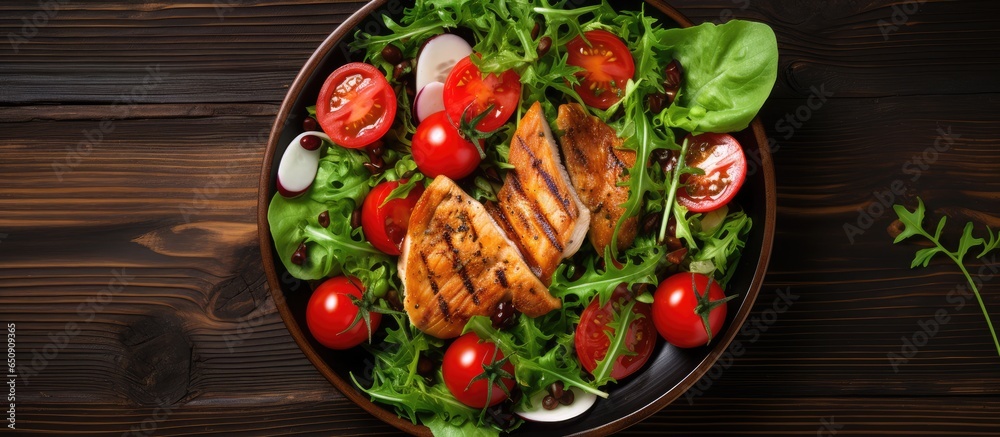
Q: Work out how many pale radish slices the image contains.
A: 4